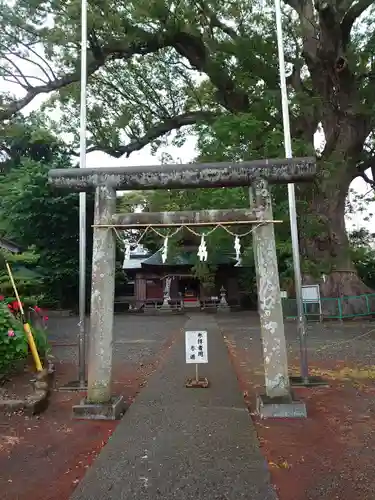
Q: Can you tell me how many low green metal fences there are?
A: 1